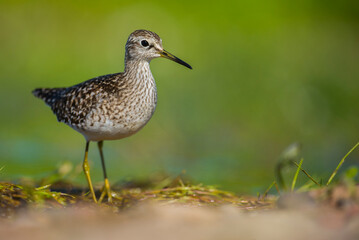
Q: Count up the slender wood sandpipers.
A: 1